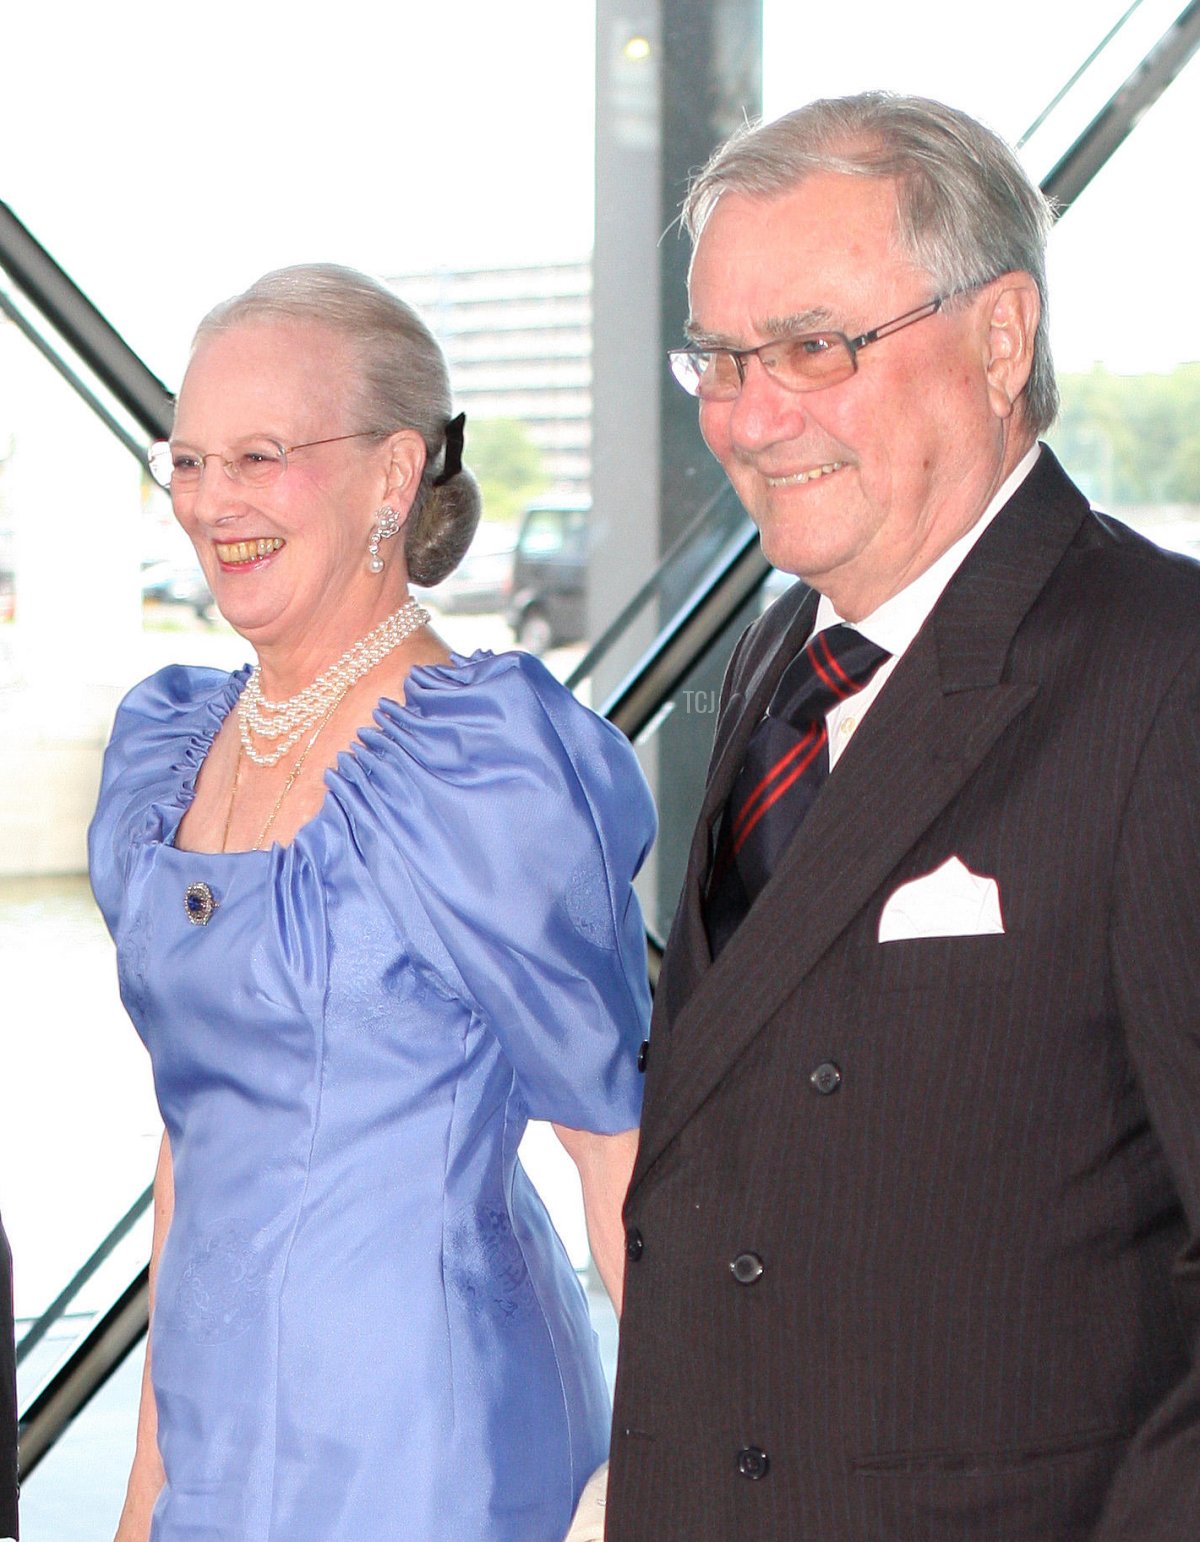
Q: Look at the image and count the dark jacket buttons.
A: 5